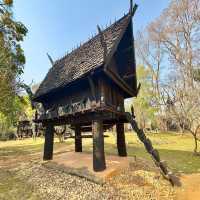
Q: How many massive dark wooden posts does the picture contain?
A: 4